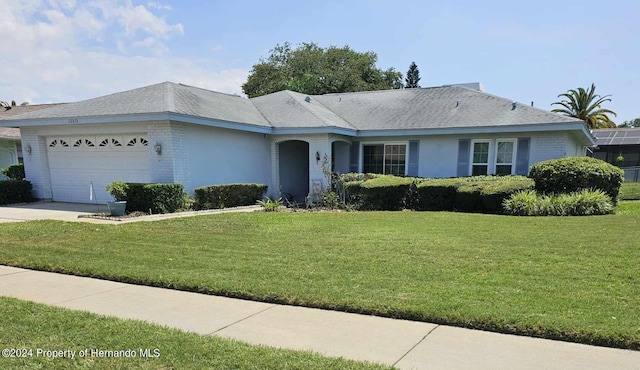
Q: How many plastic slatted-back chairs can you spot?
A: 0